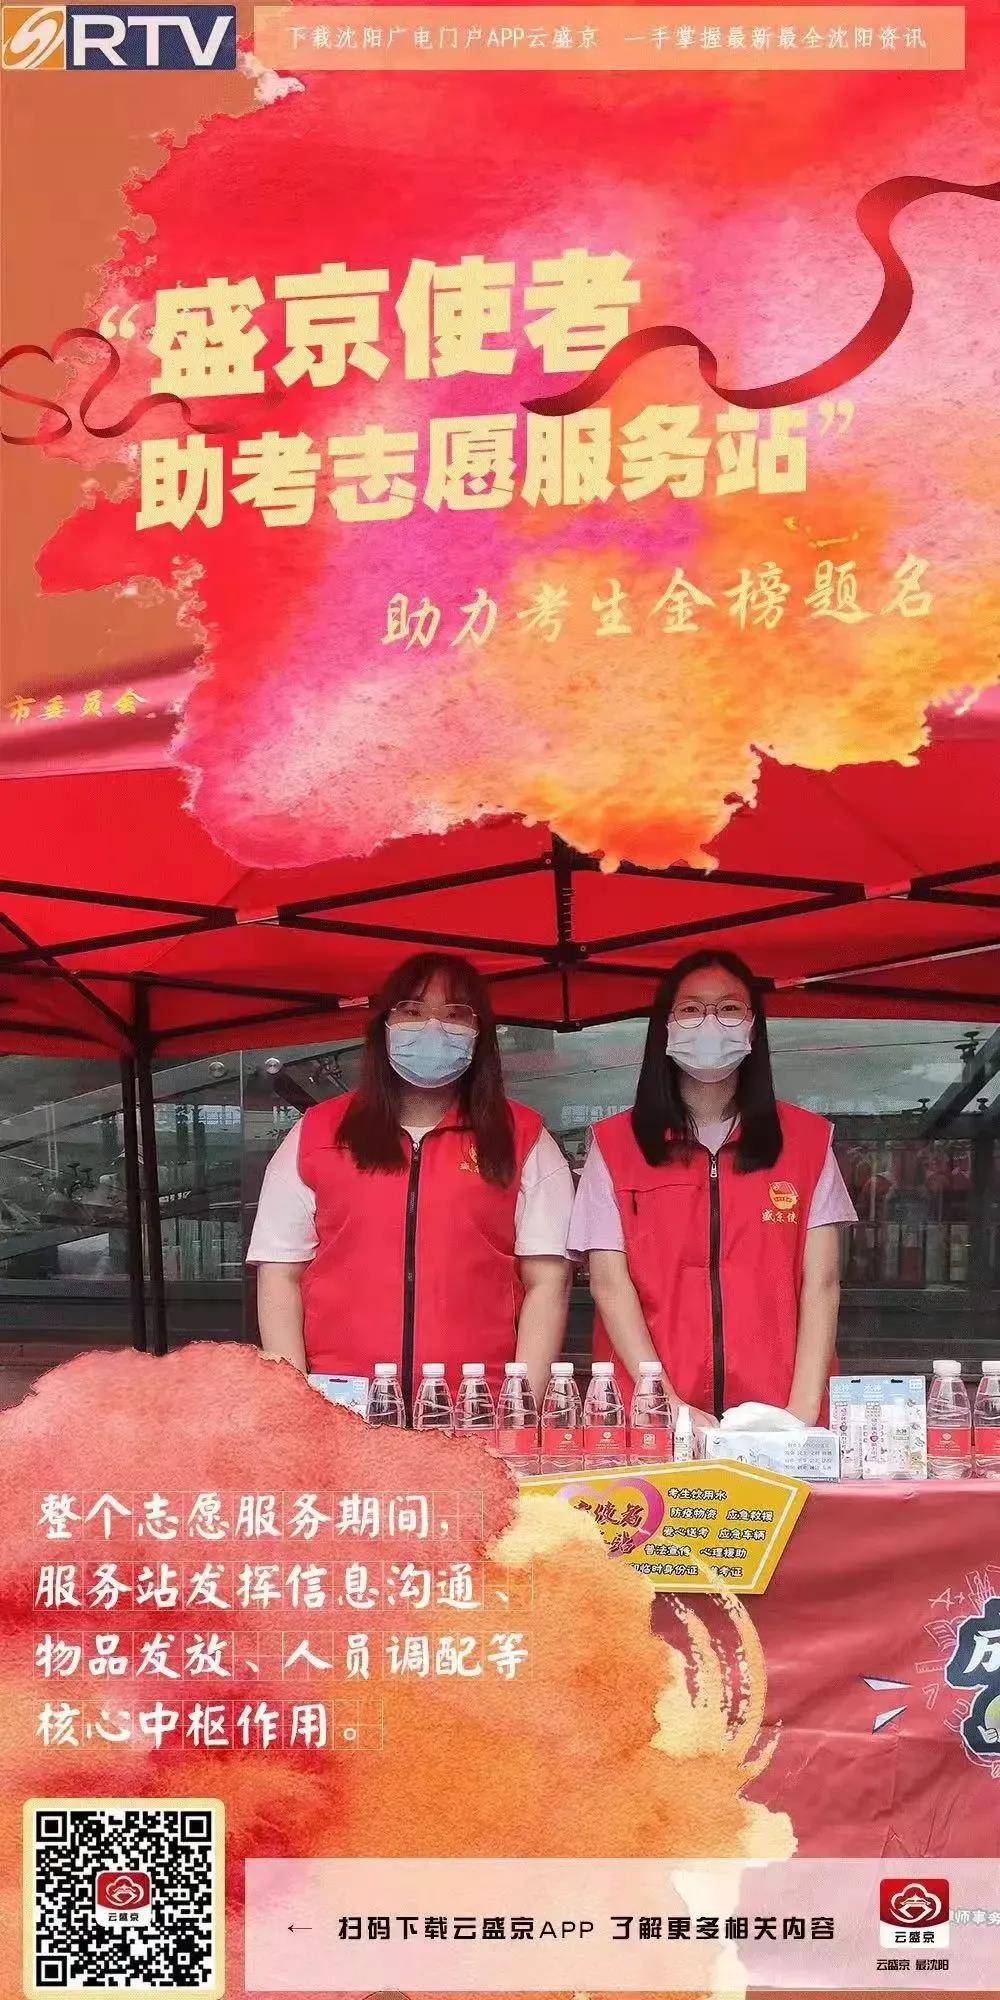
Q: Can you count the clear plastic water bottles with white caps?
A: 9